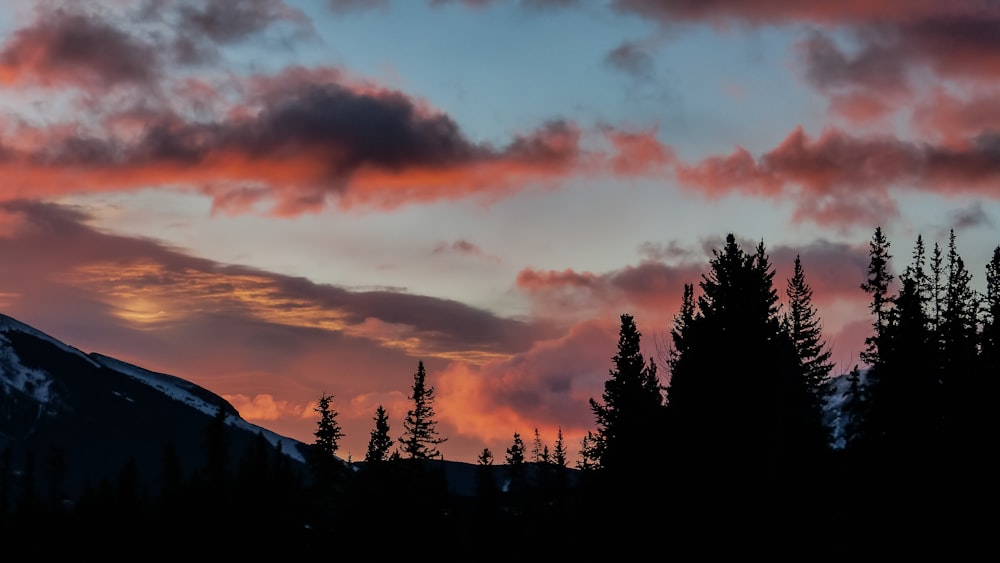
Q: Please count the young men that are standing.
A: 0